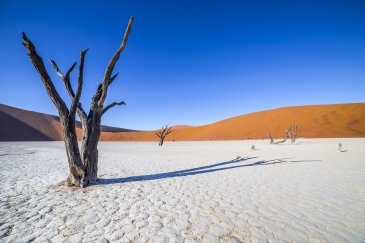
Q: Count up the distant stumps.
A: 2